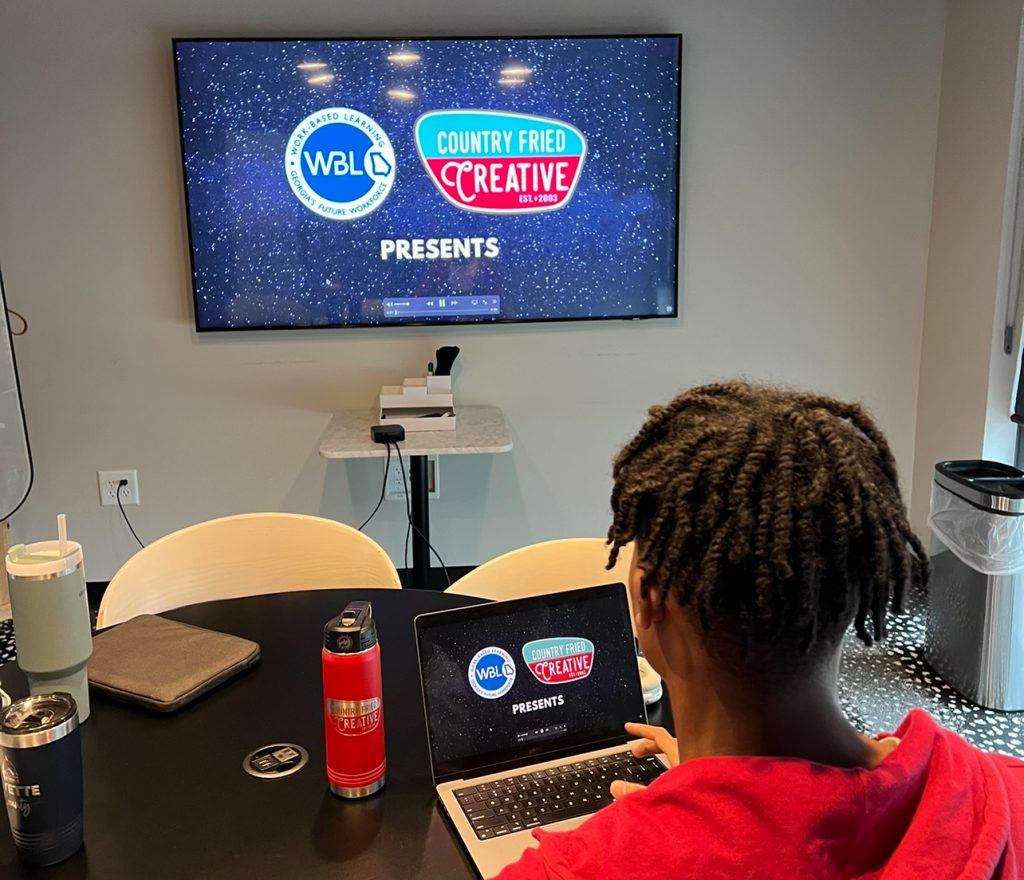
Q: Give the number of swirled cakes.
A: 0